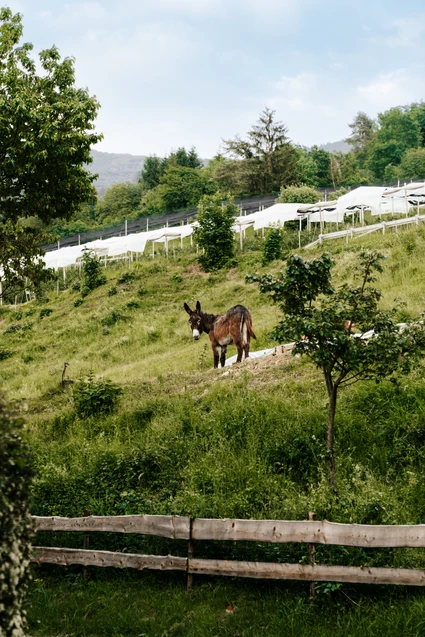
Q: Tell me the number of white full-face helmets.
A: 0